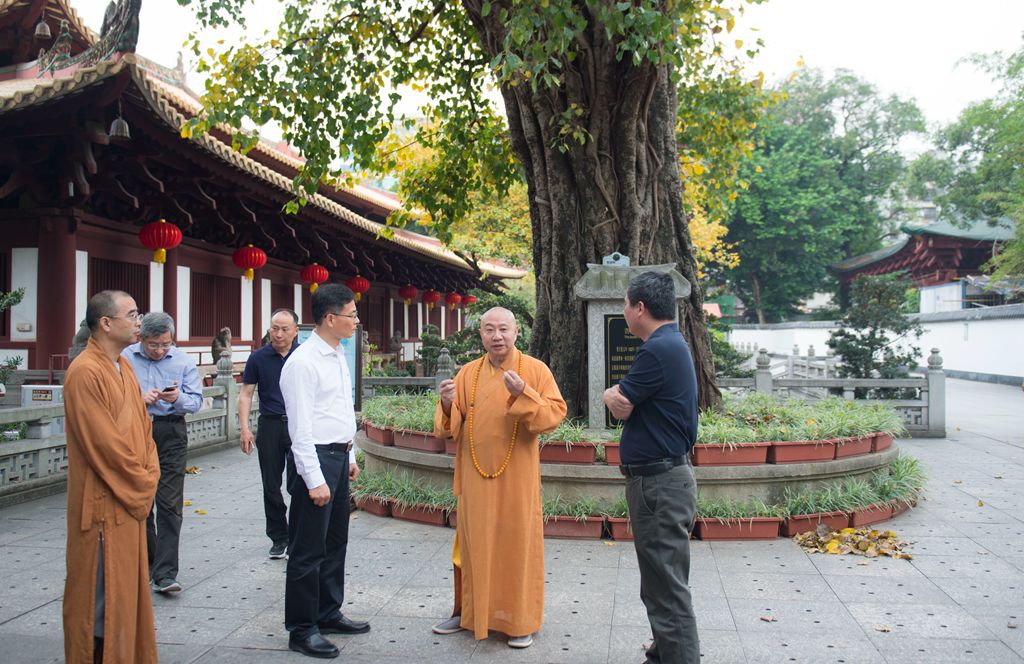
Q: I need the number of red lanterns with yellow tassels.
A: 8